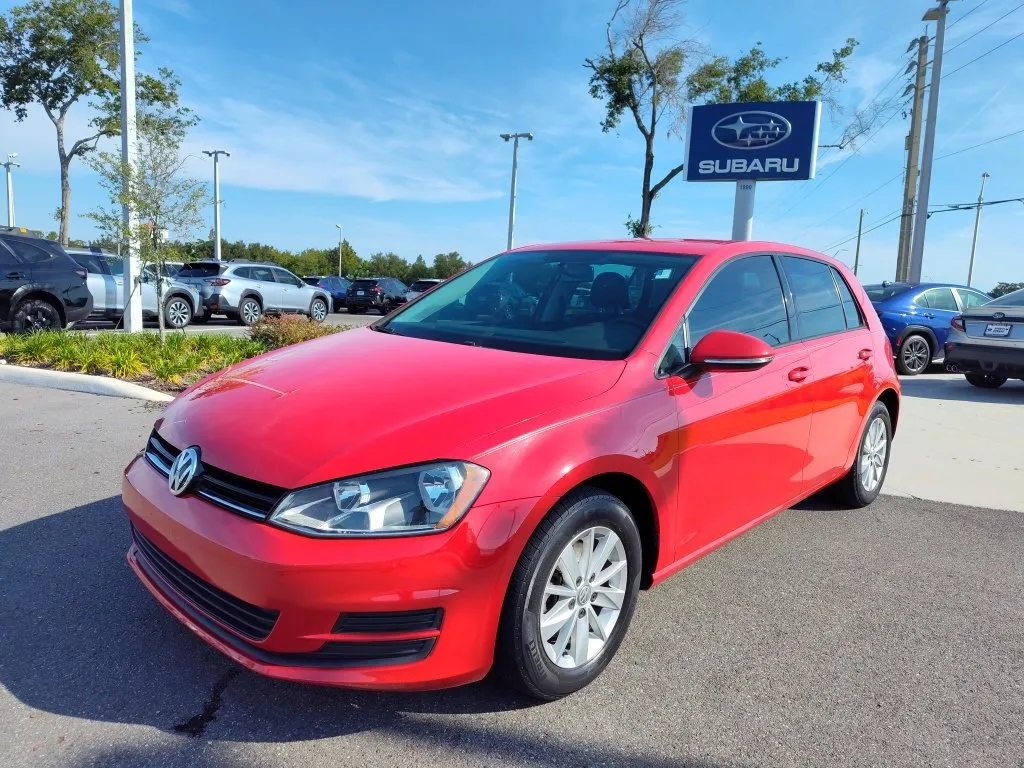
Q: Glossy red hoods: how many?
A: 1